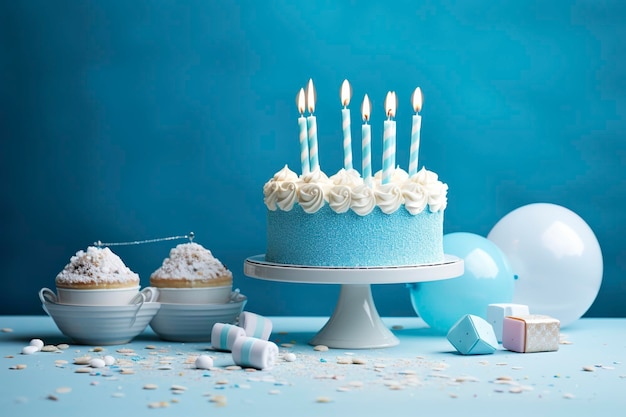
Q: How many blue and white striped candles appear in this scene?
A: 6